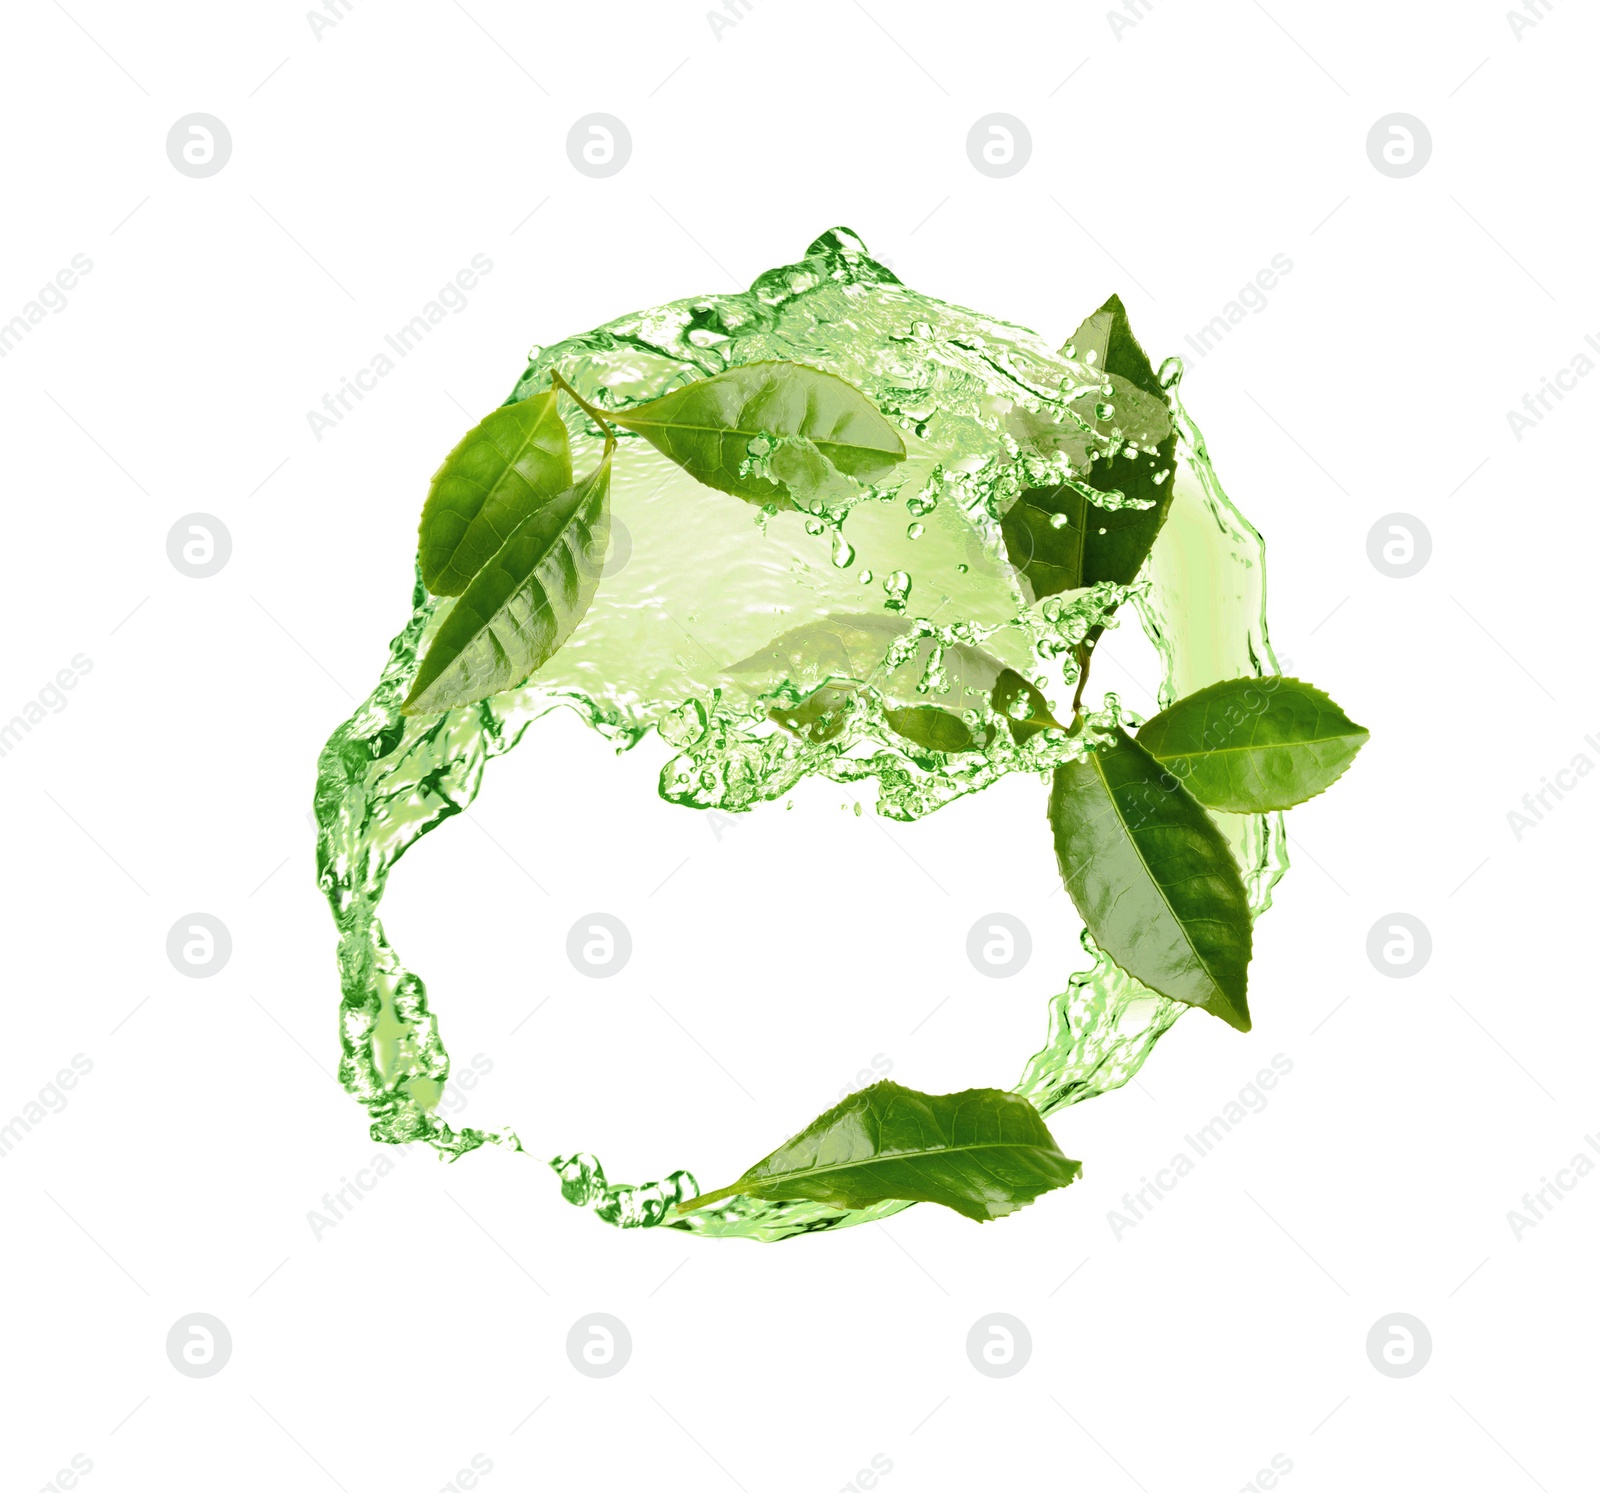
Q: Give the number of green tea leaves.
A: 8